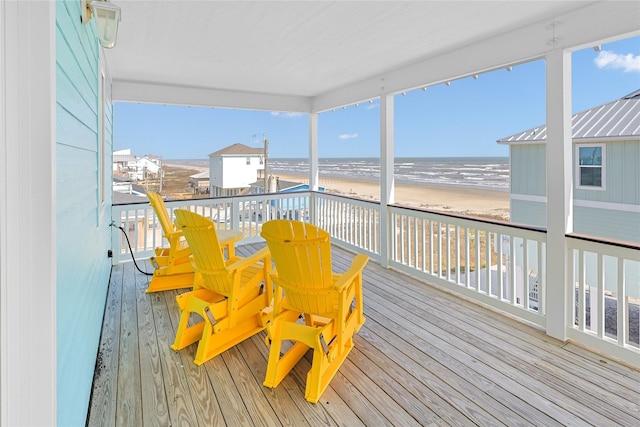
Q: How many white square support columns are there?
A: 3